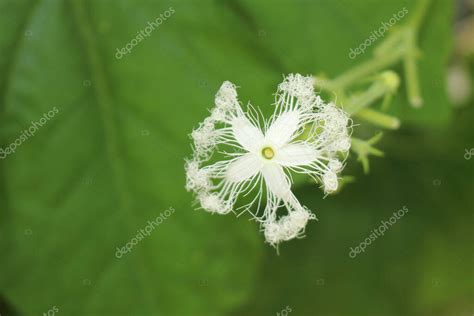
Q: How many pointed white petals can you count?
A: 5